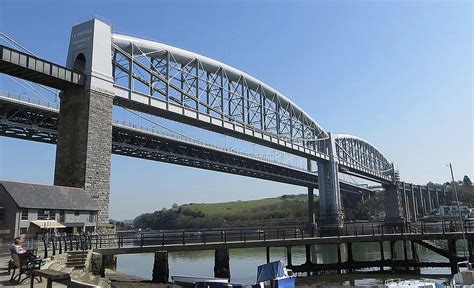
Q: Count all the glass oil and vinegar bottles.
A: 0